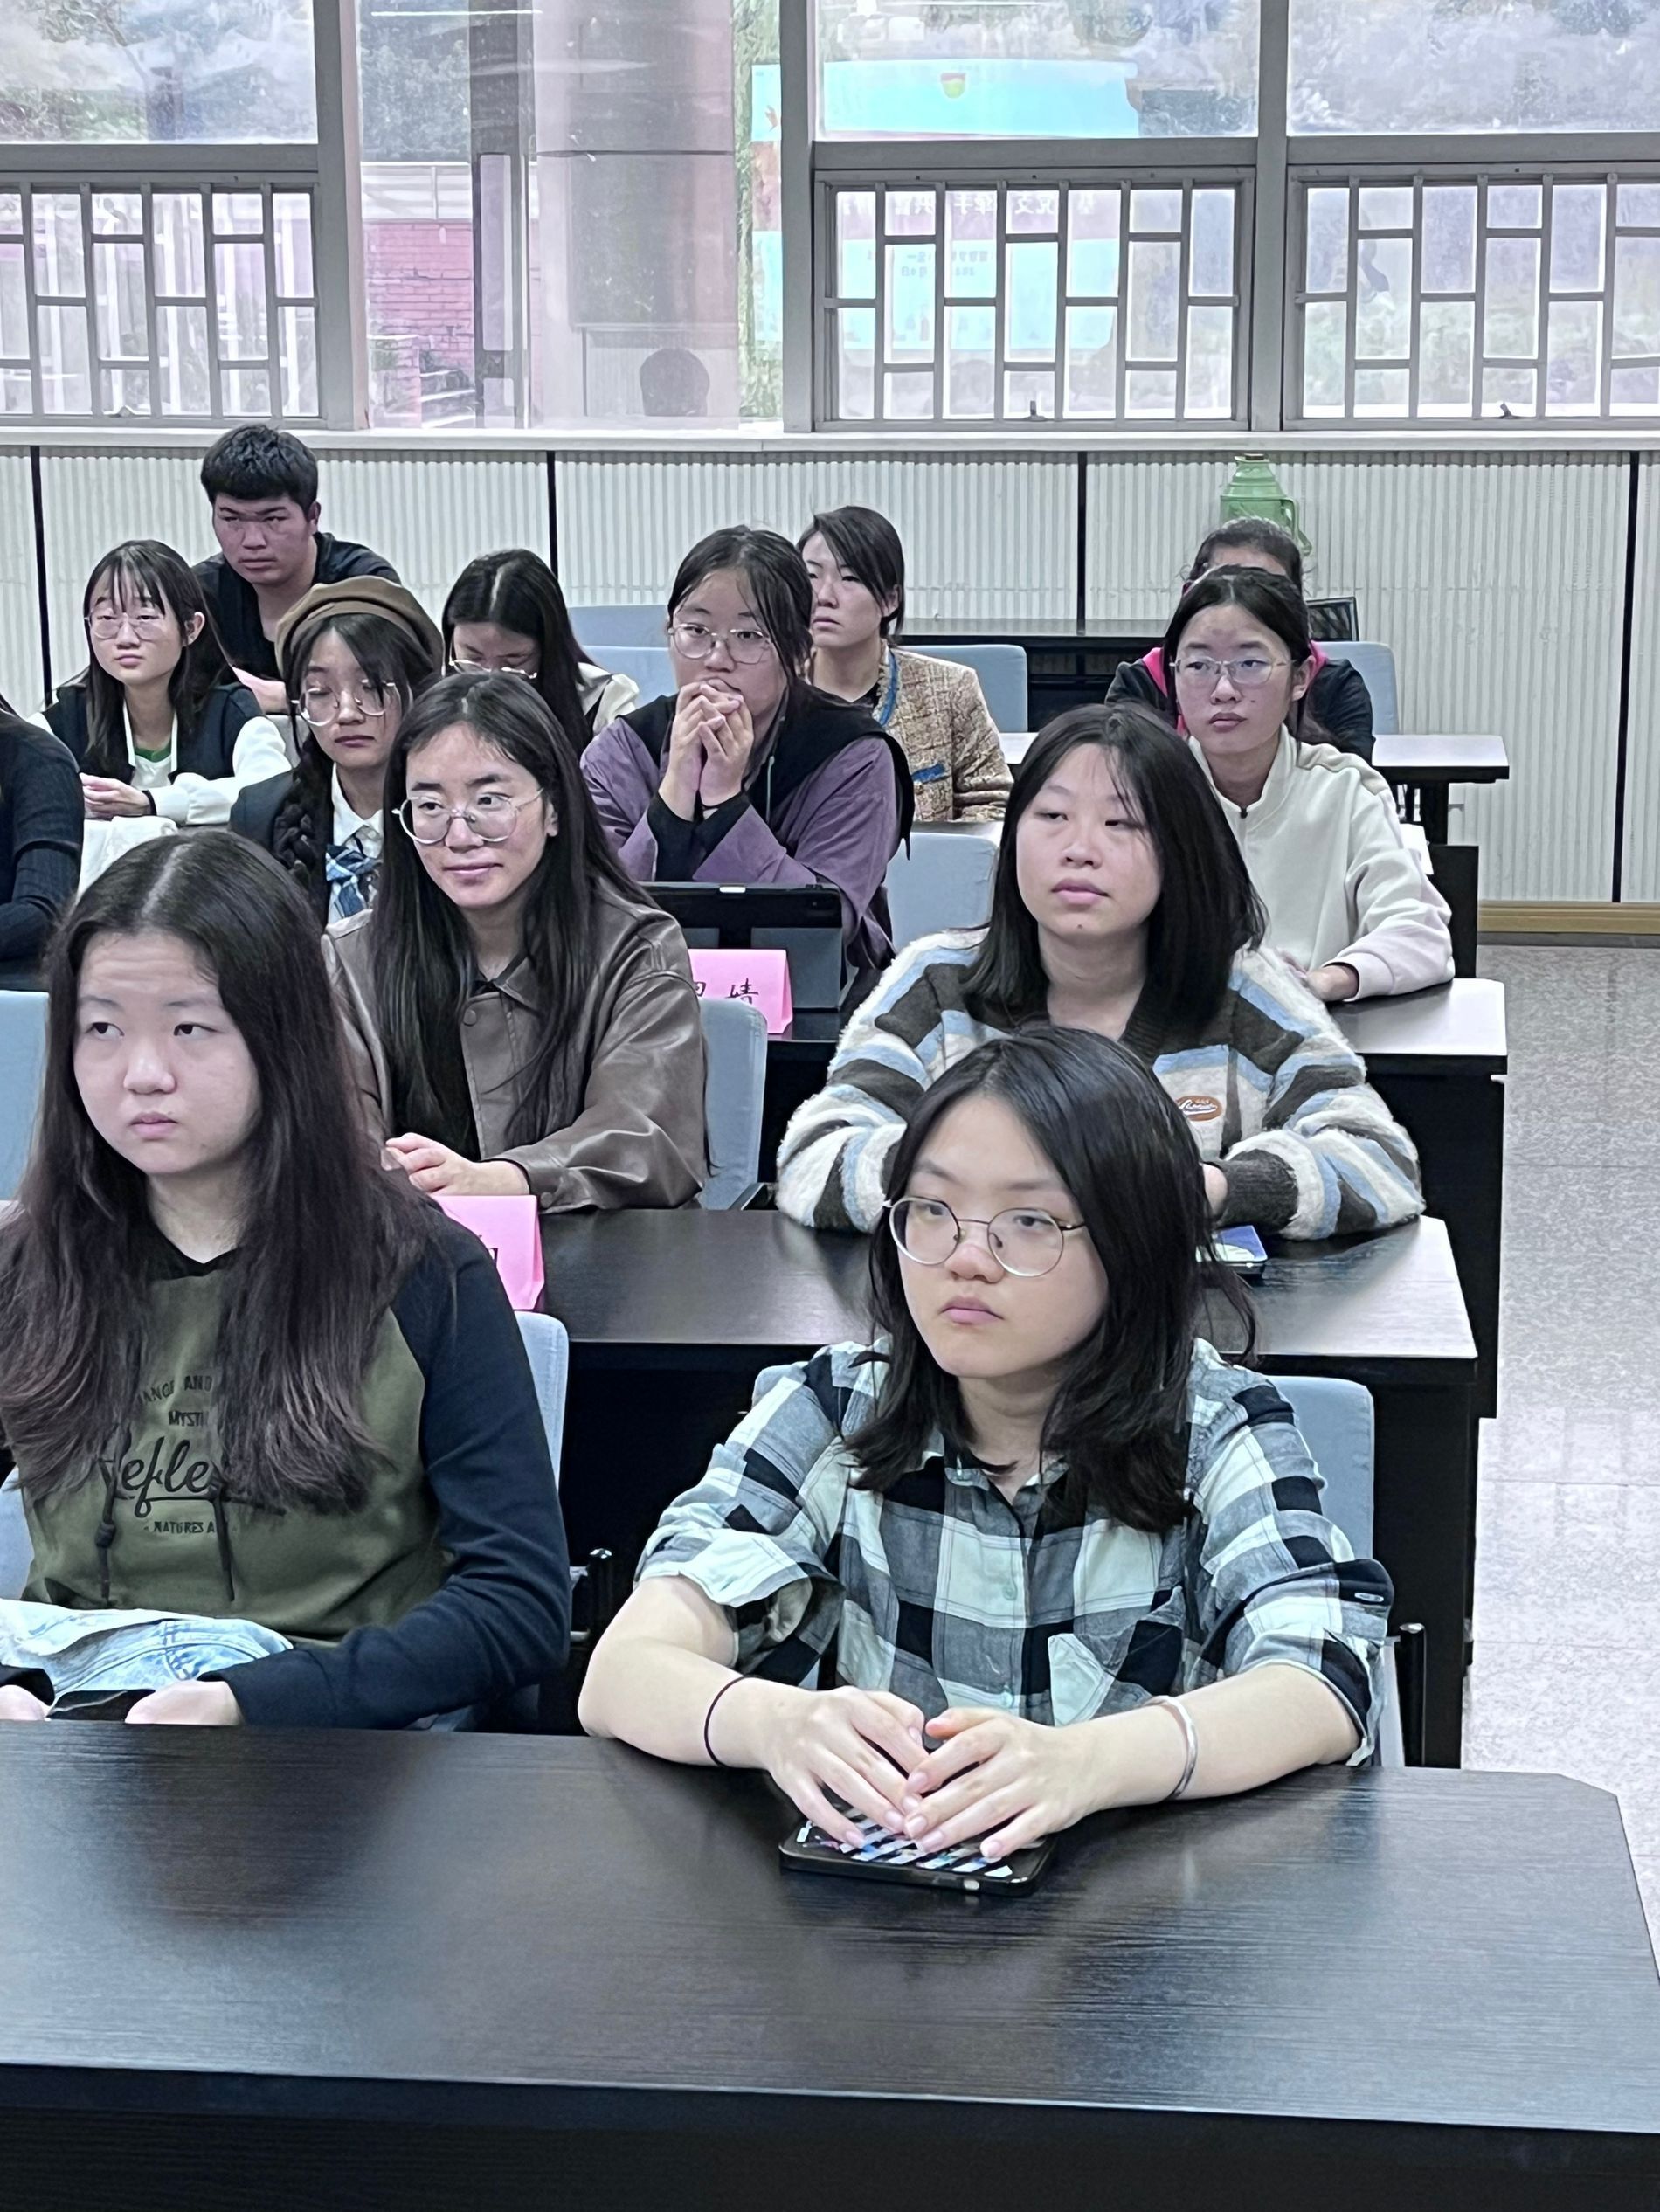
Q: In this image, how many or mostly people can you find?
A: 13